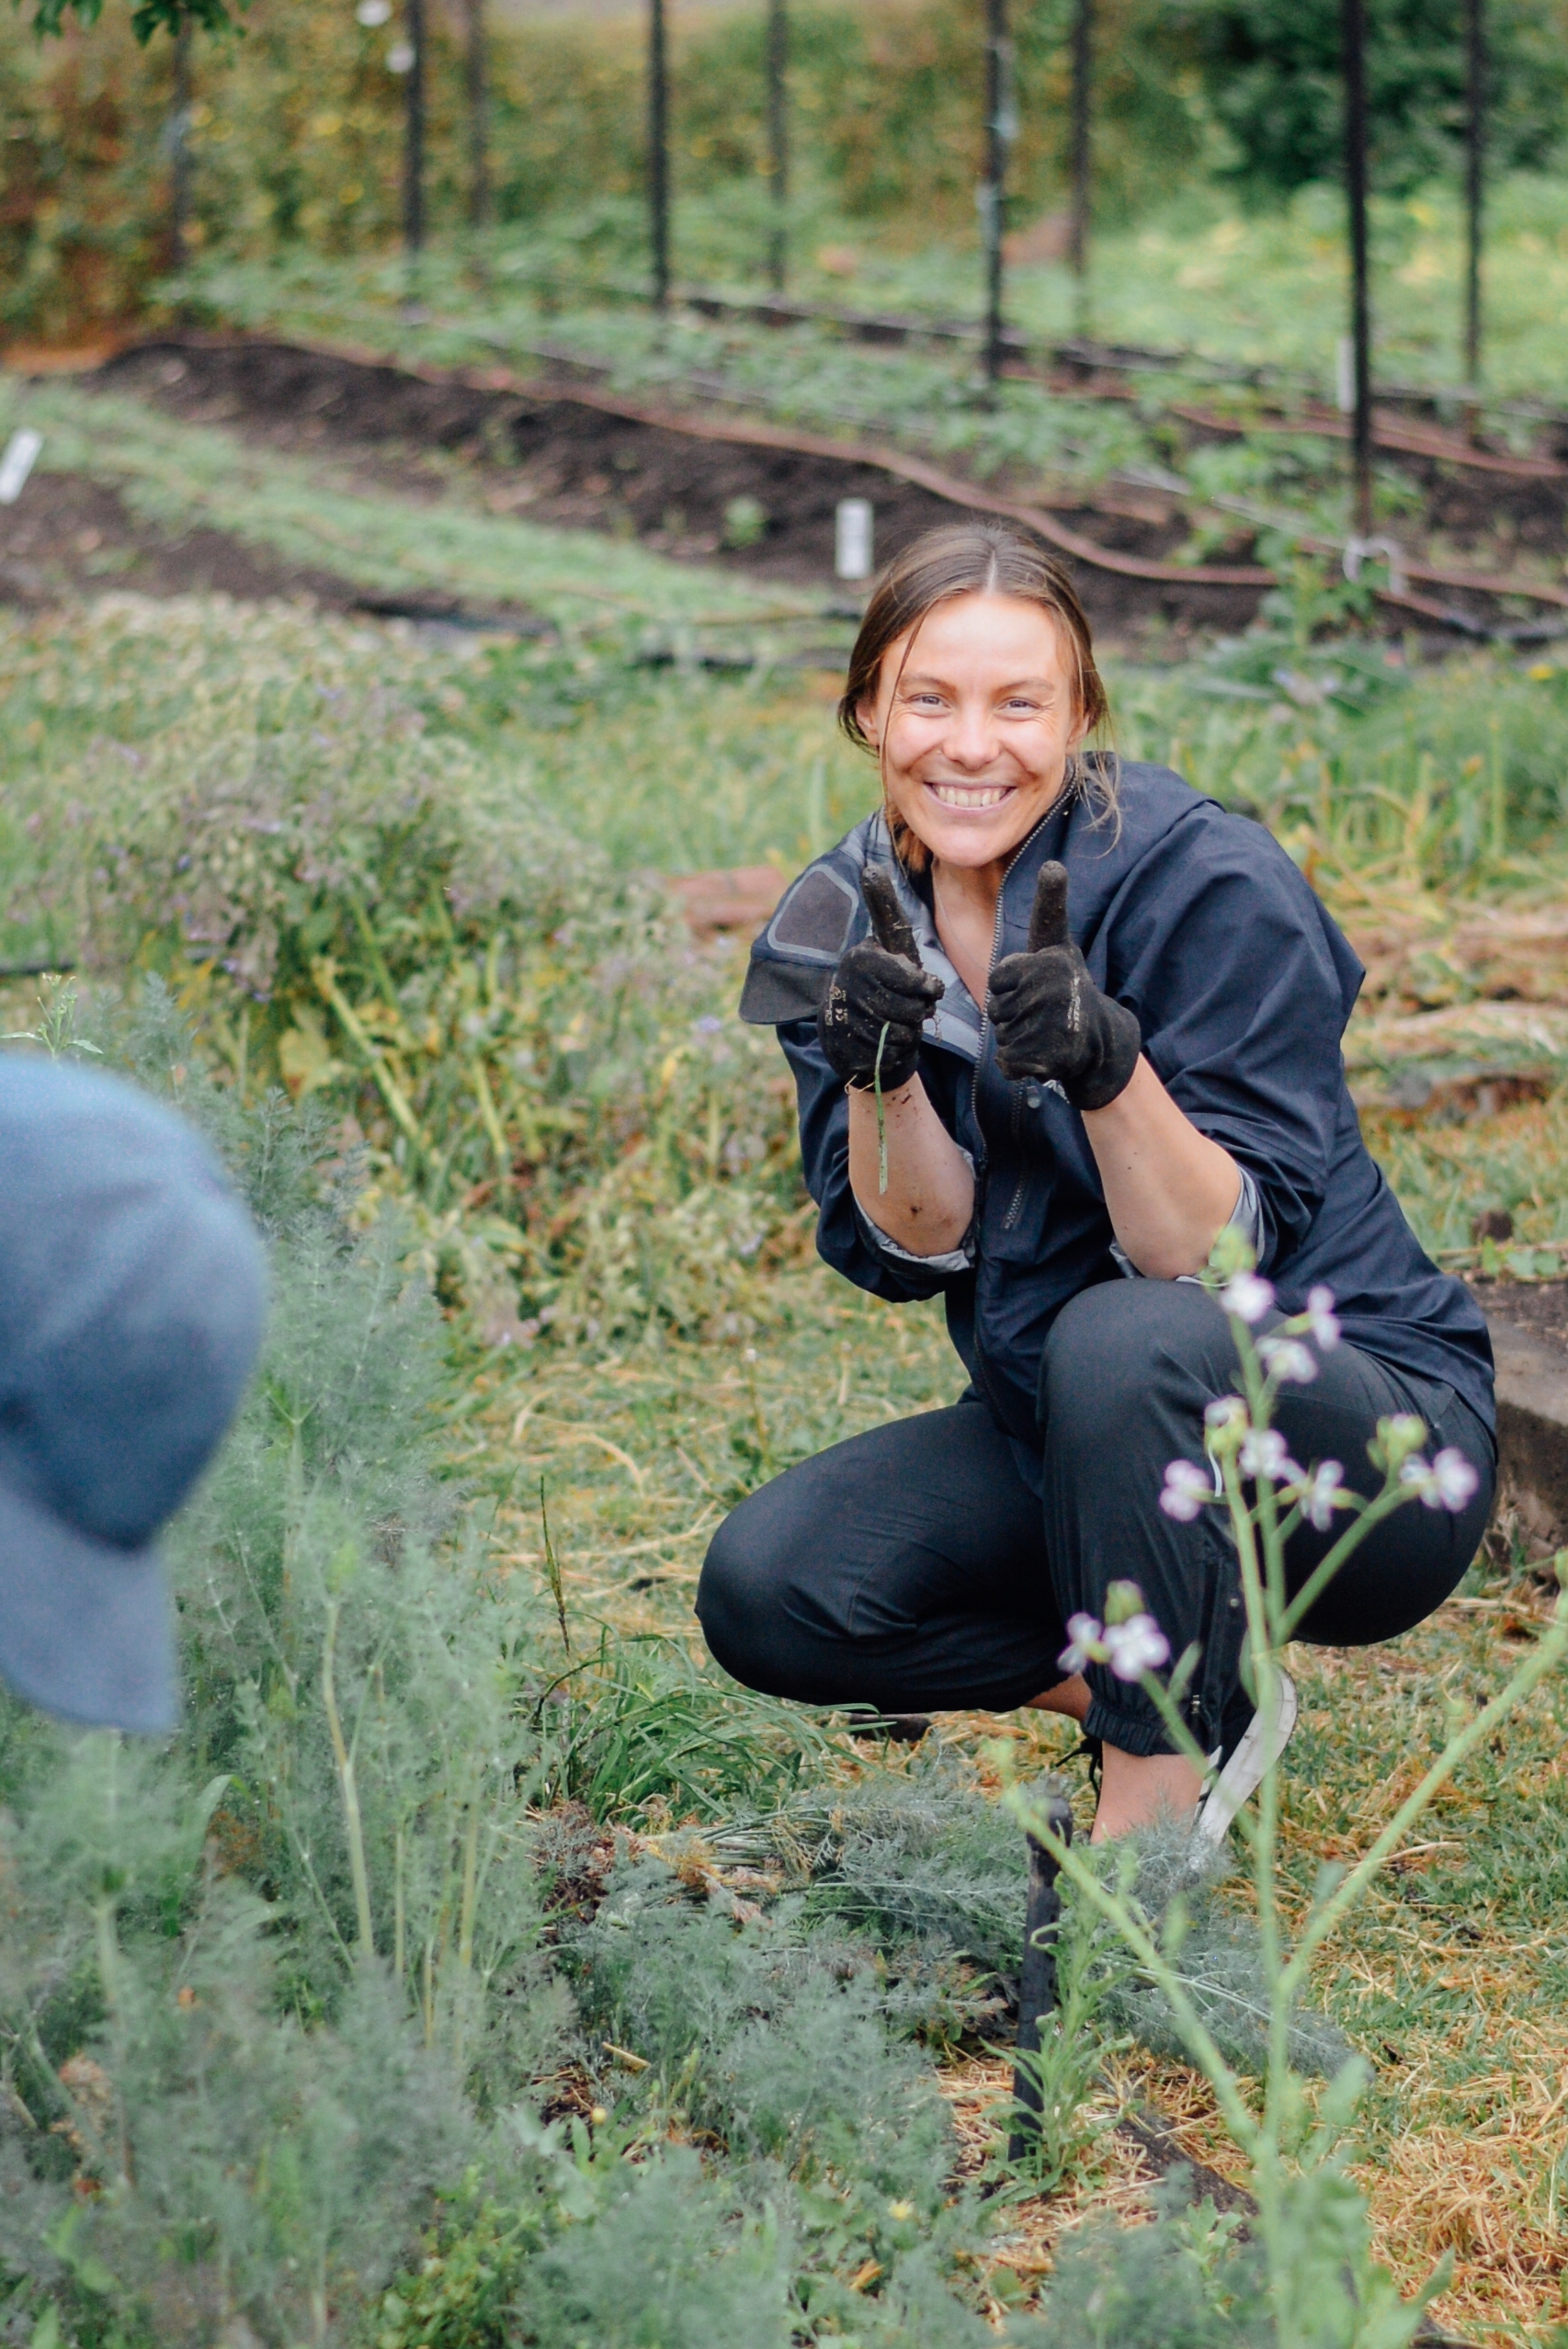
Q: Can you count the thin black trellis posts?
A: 9